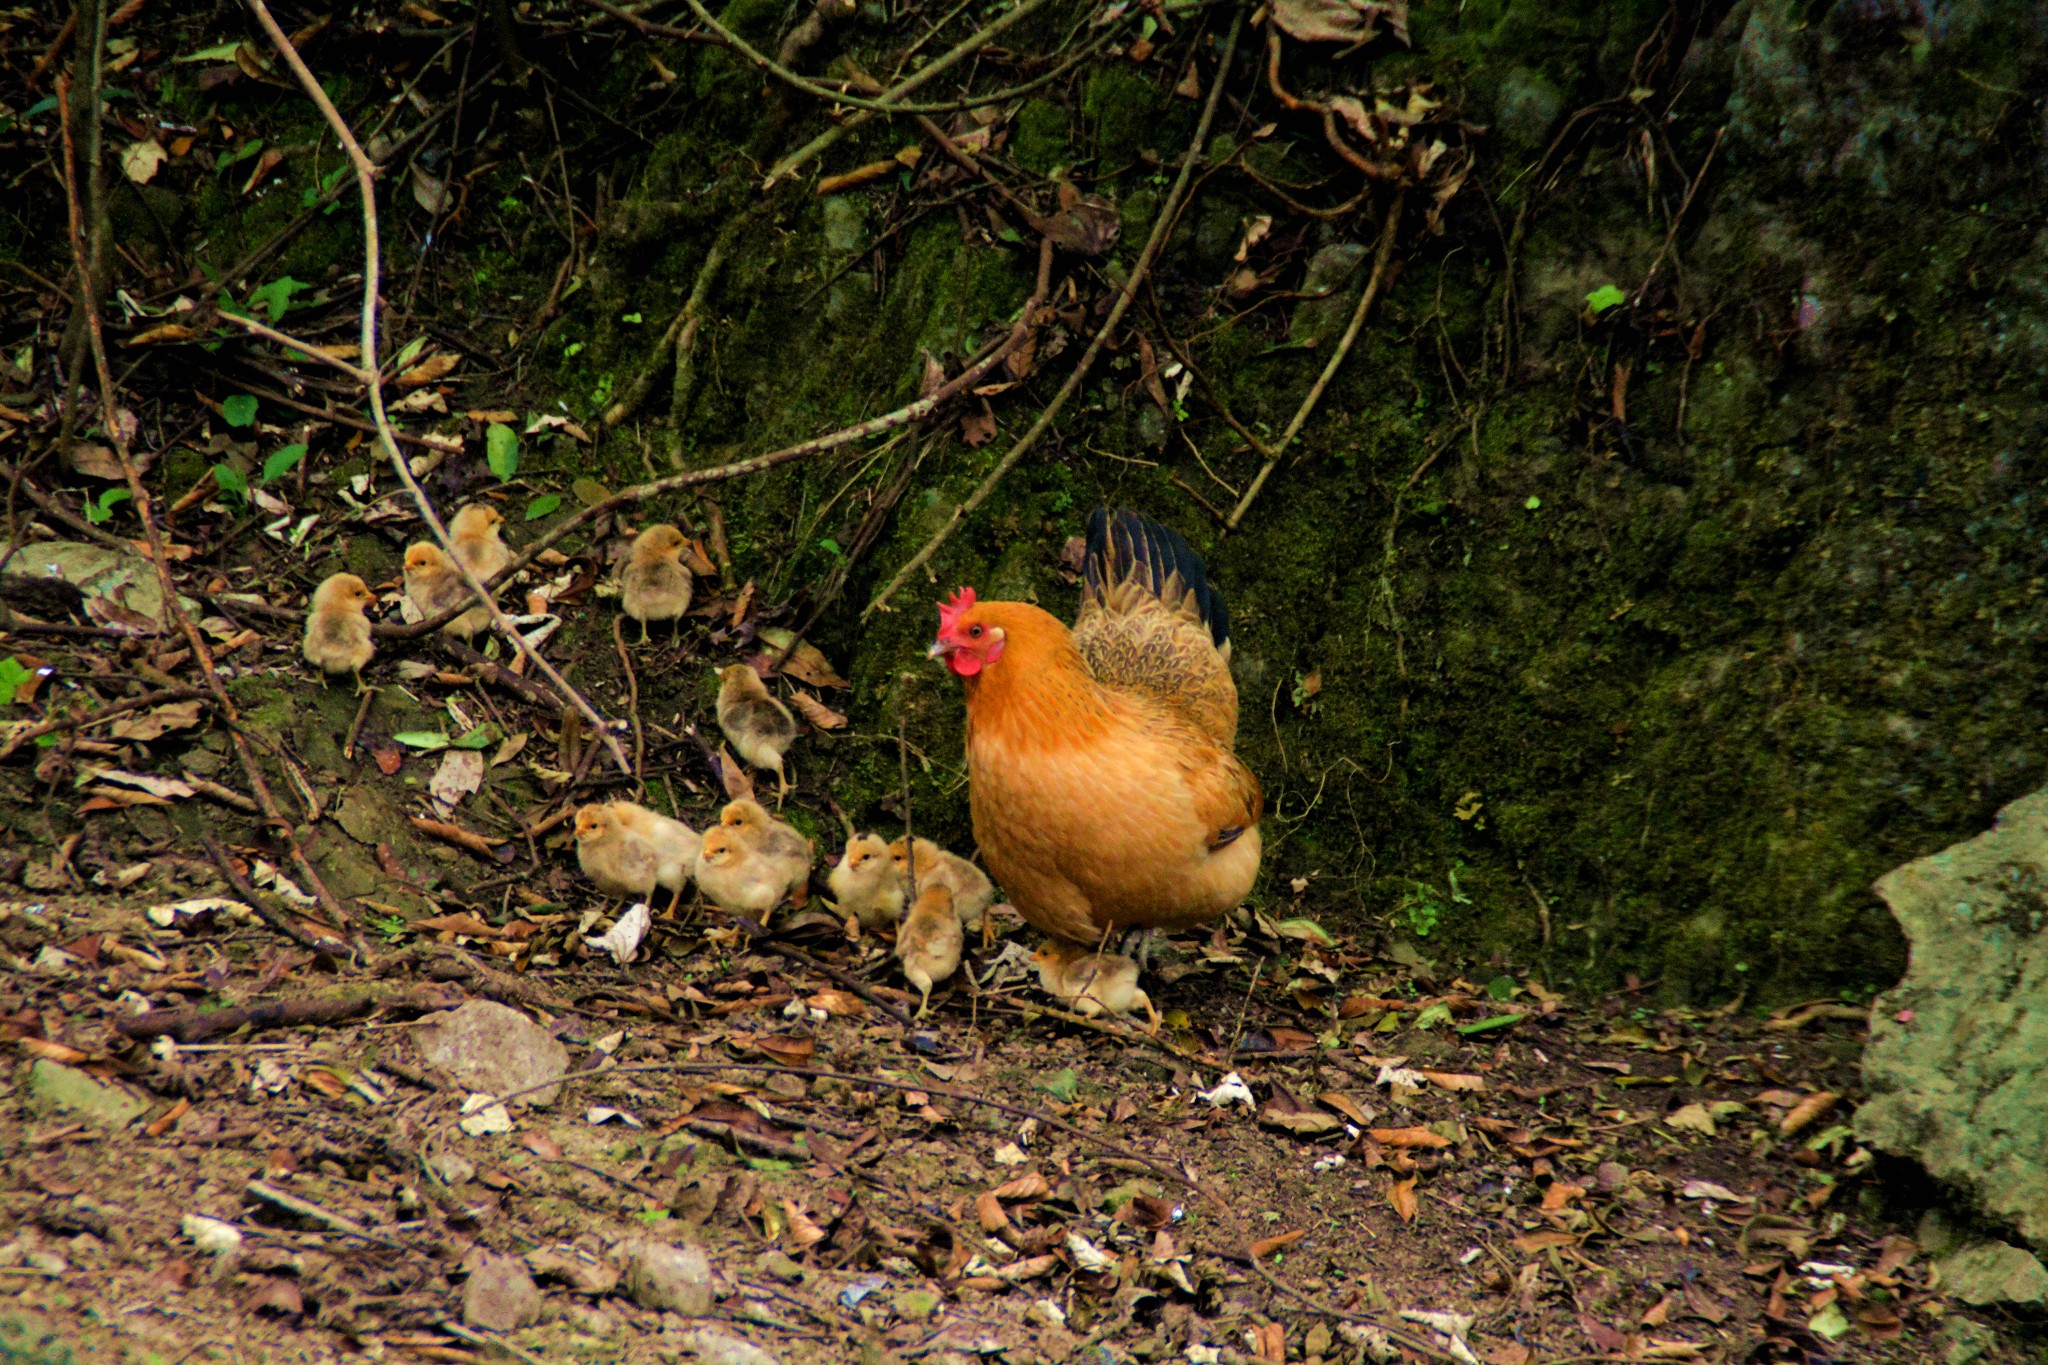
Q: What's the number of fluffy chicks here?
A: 13